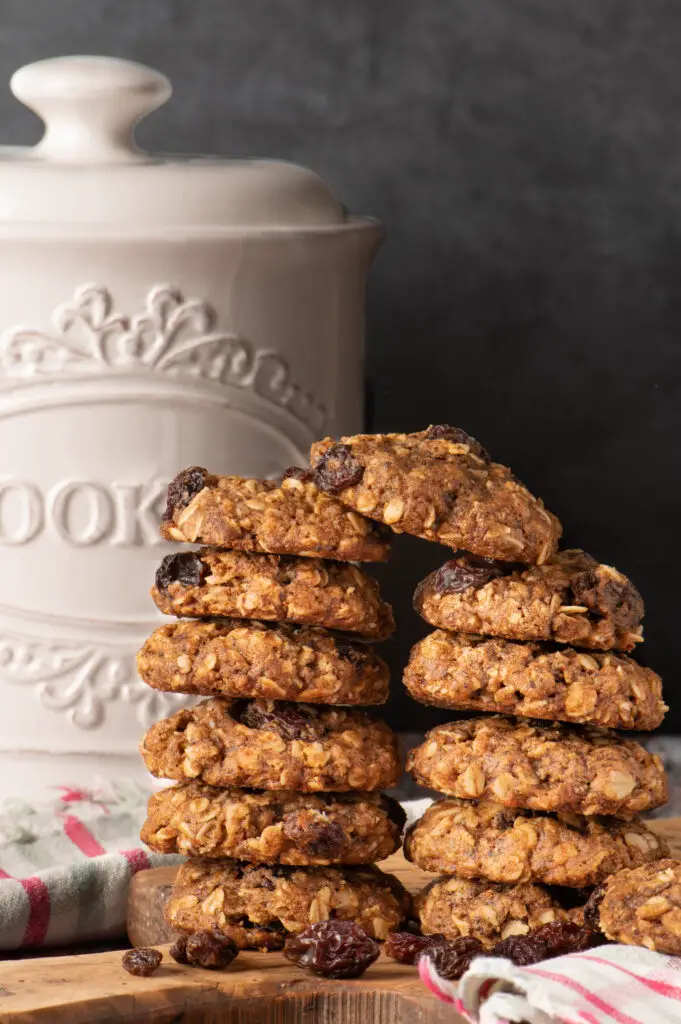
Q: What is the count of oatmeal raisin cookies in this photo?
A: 13